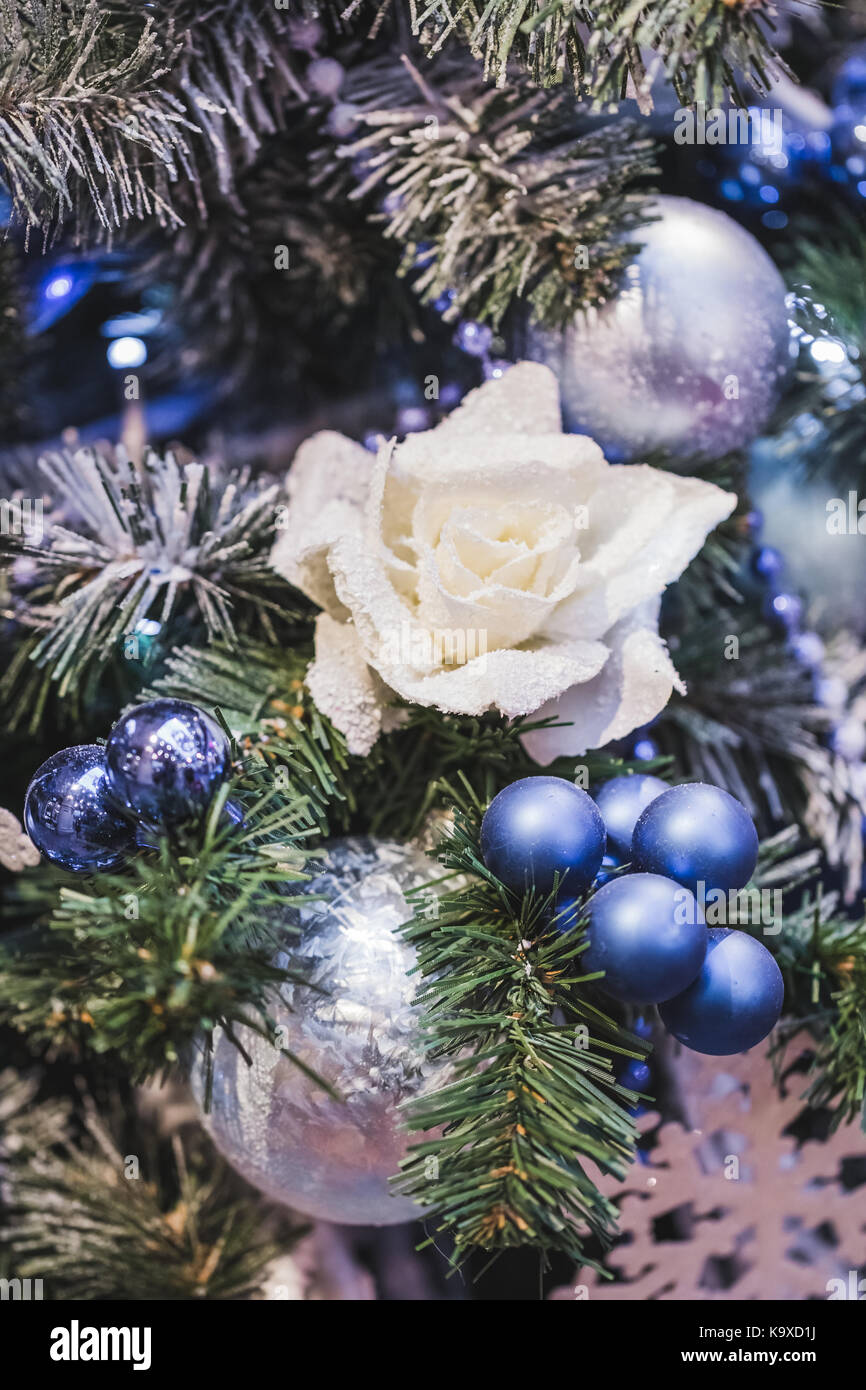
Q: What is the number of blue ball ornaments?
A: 7